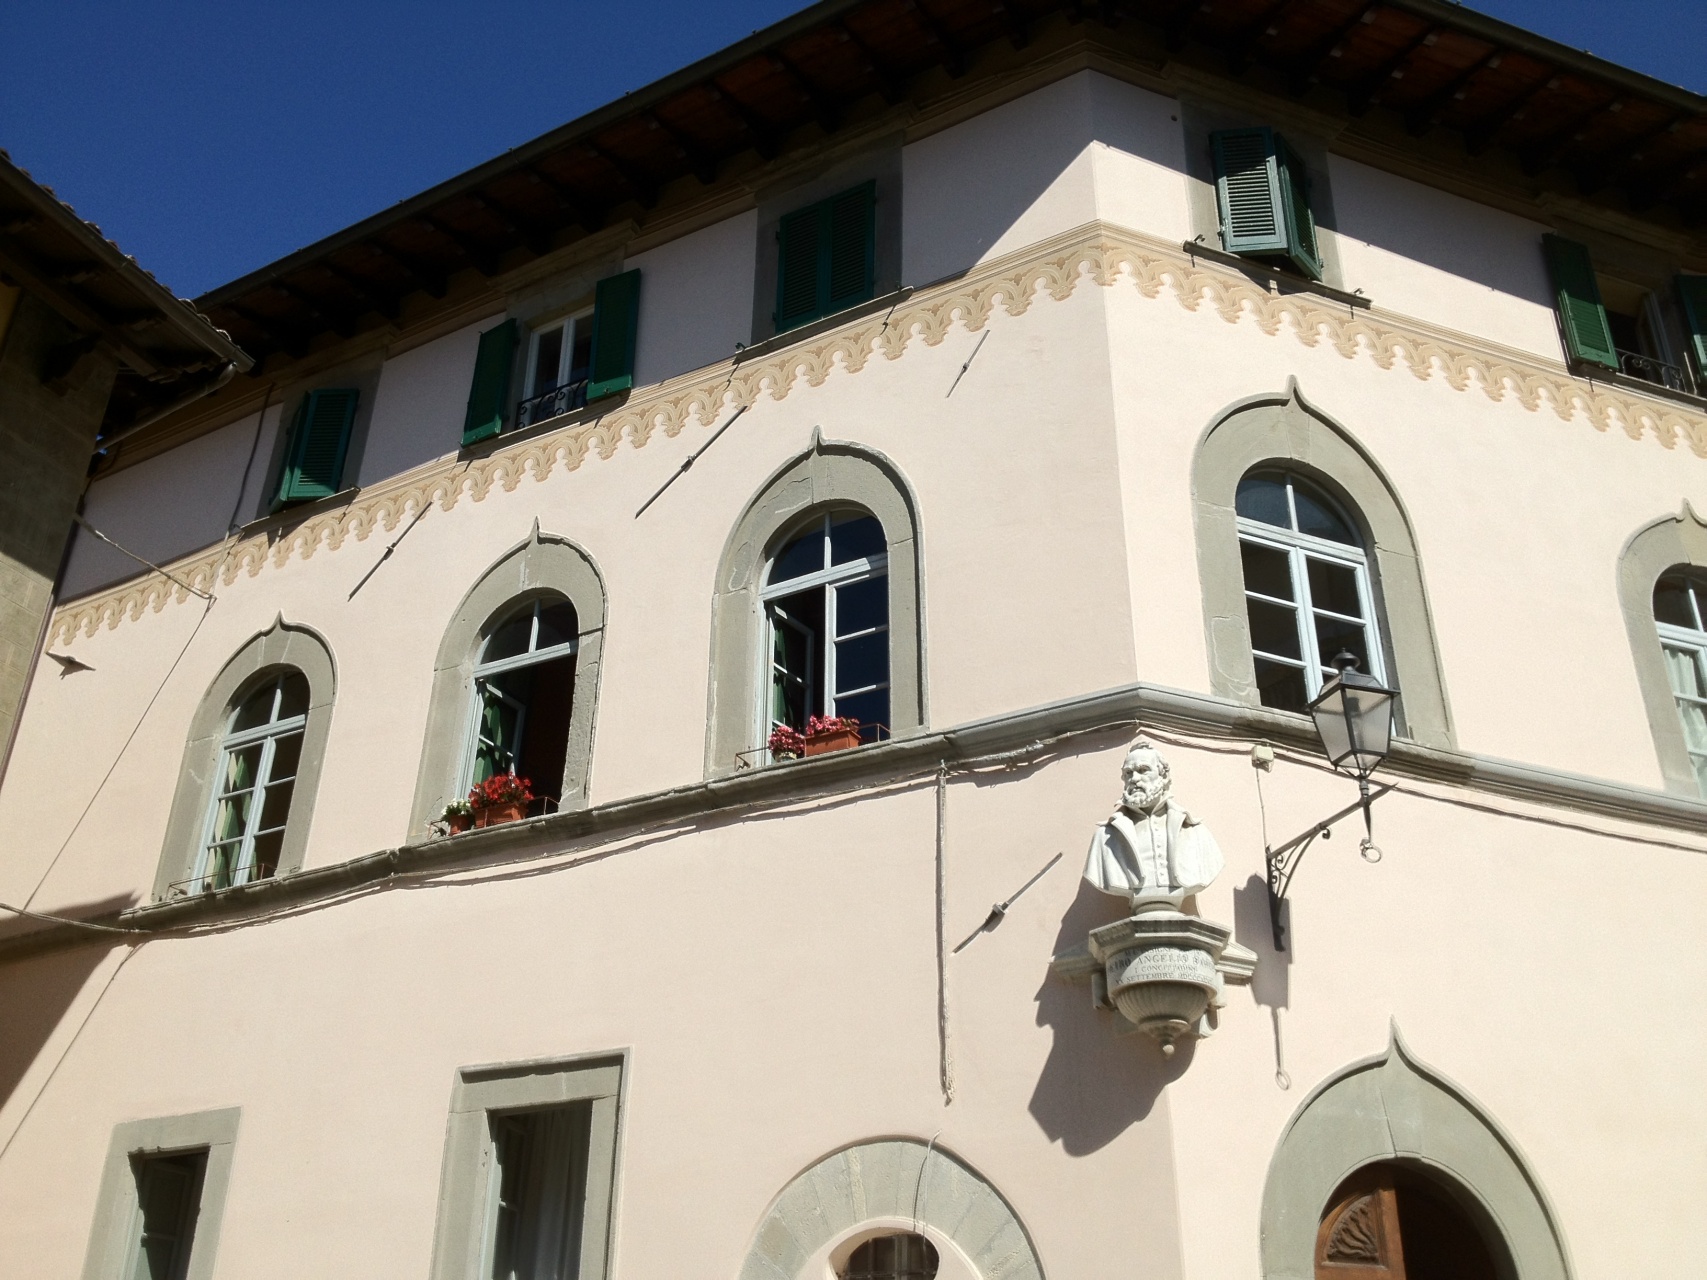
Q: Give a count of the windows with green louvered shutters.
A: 5